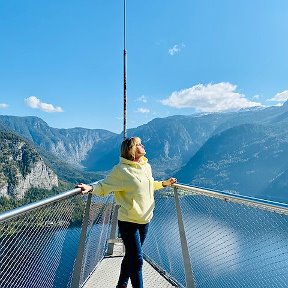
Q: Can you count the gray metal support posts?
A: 3